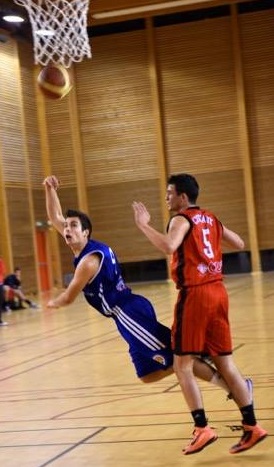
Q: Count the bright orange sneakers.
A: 2